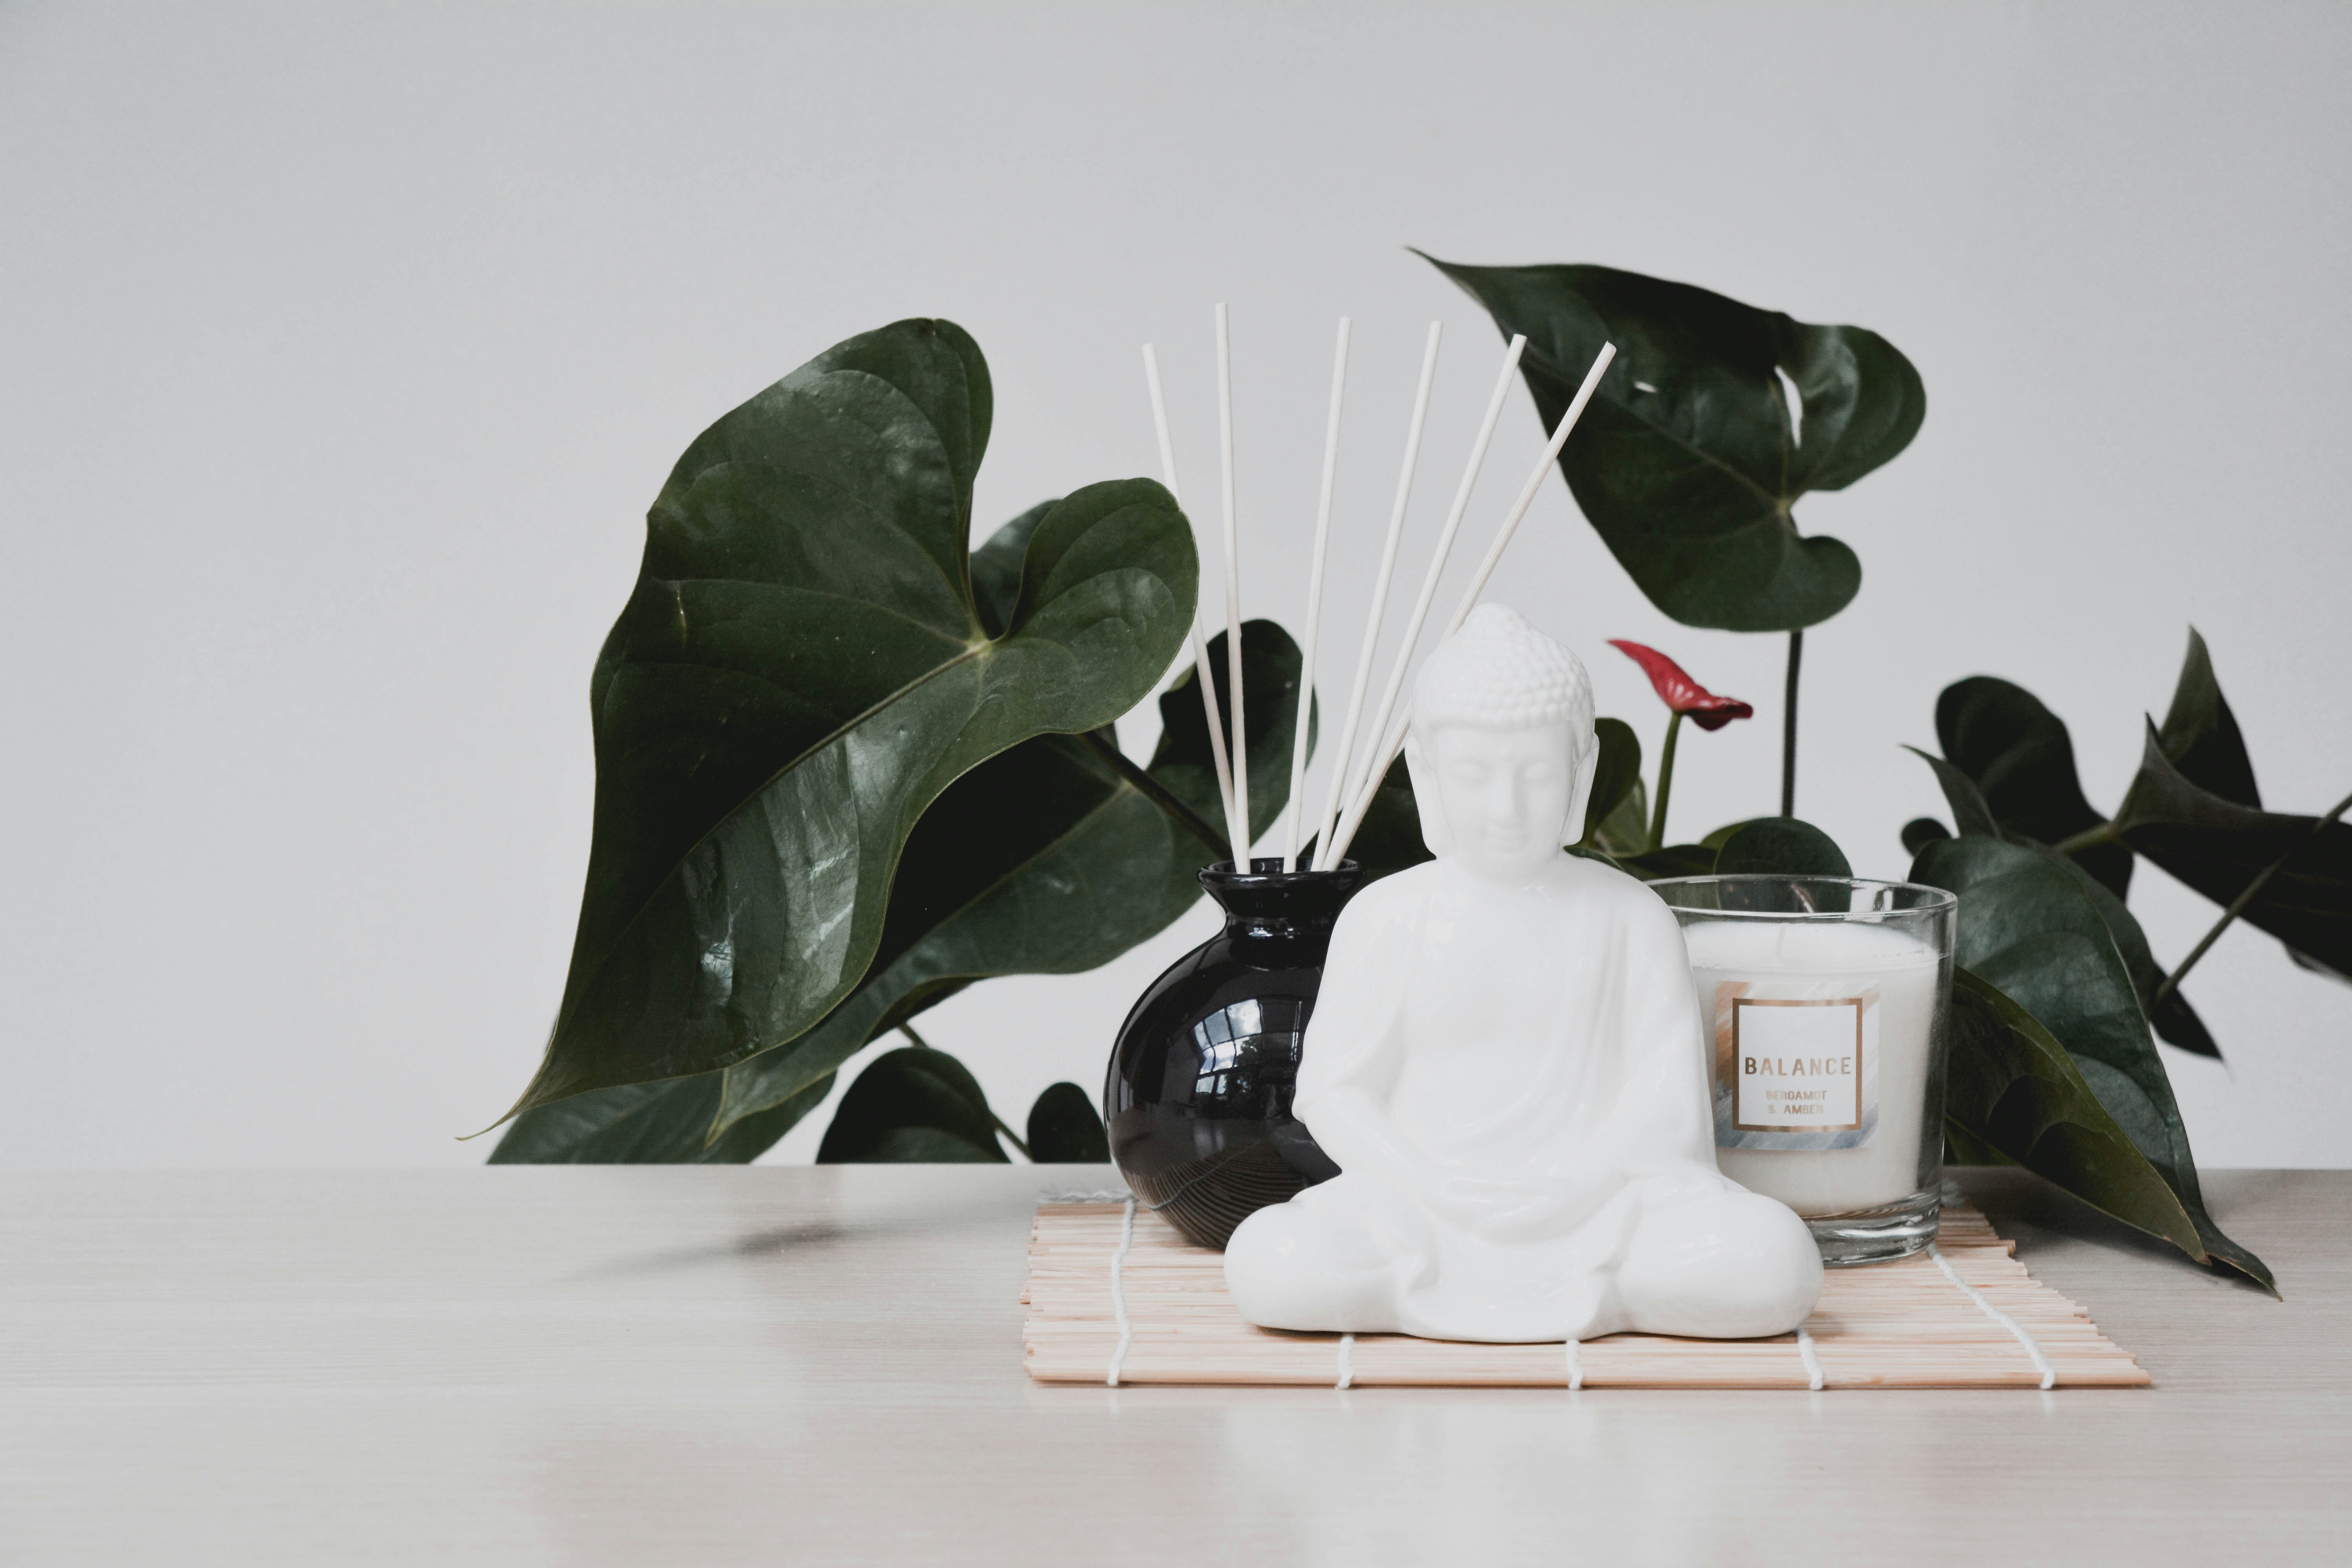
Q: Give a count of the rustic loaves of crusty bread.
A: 0